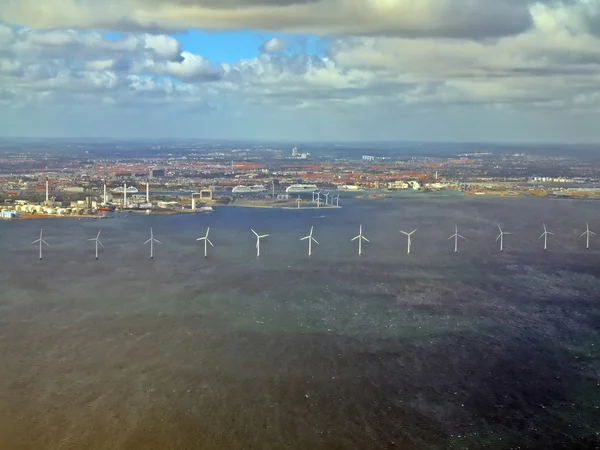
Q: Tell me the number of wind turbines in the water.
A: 12